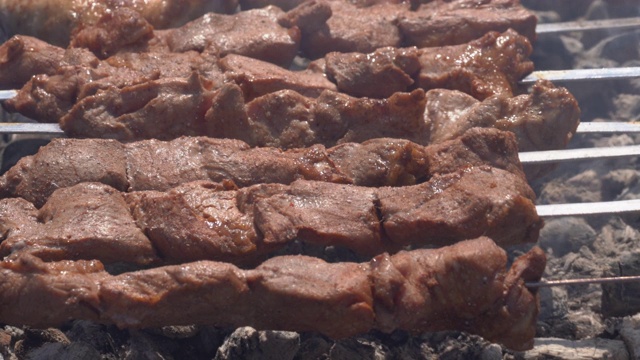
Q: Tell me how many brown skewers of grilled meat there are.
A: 6